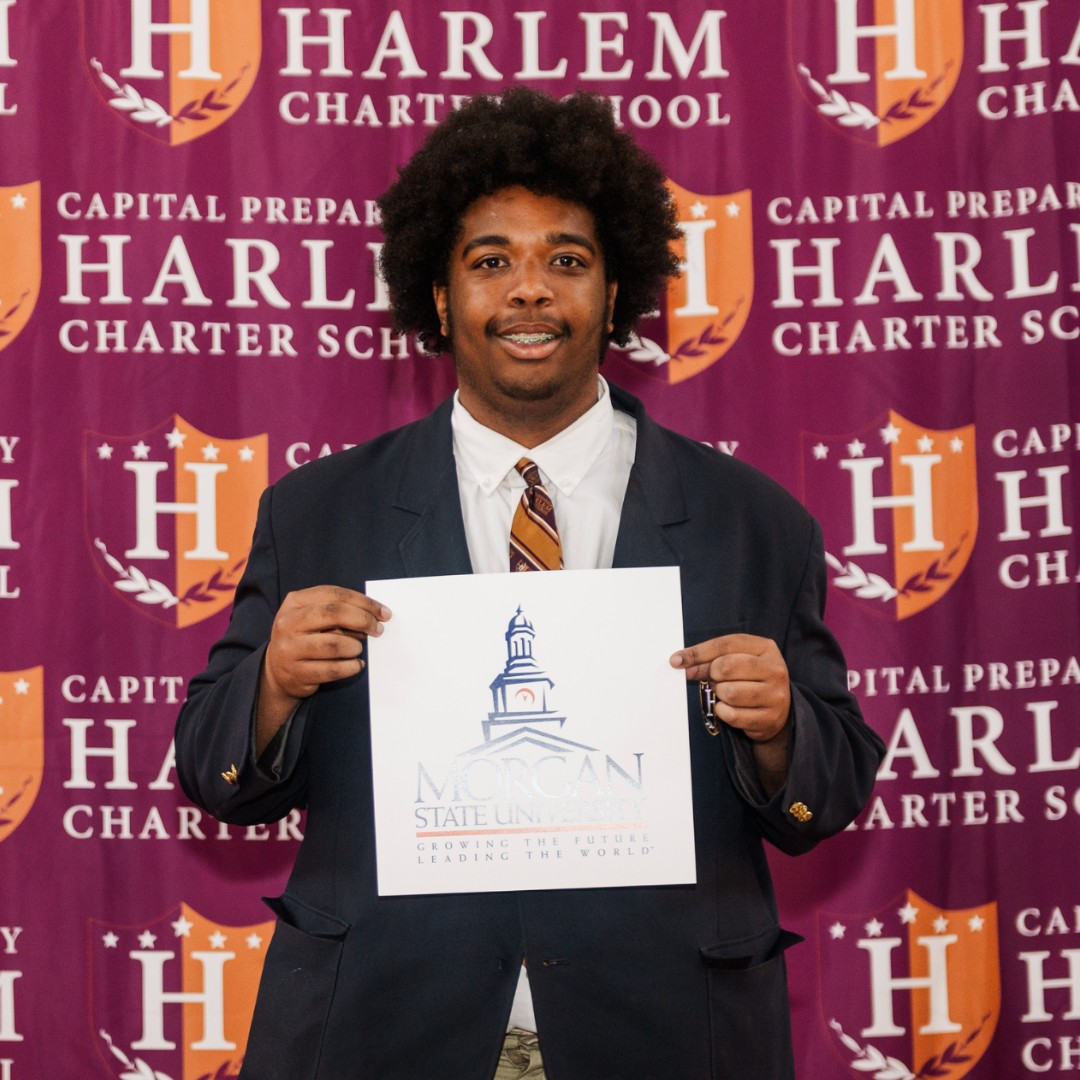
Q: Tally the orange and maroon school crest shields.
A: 9